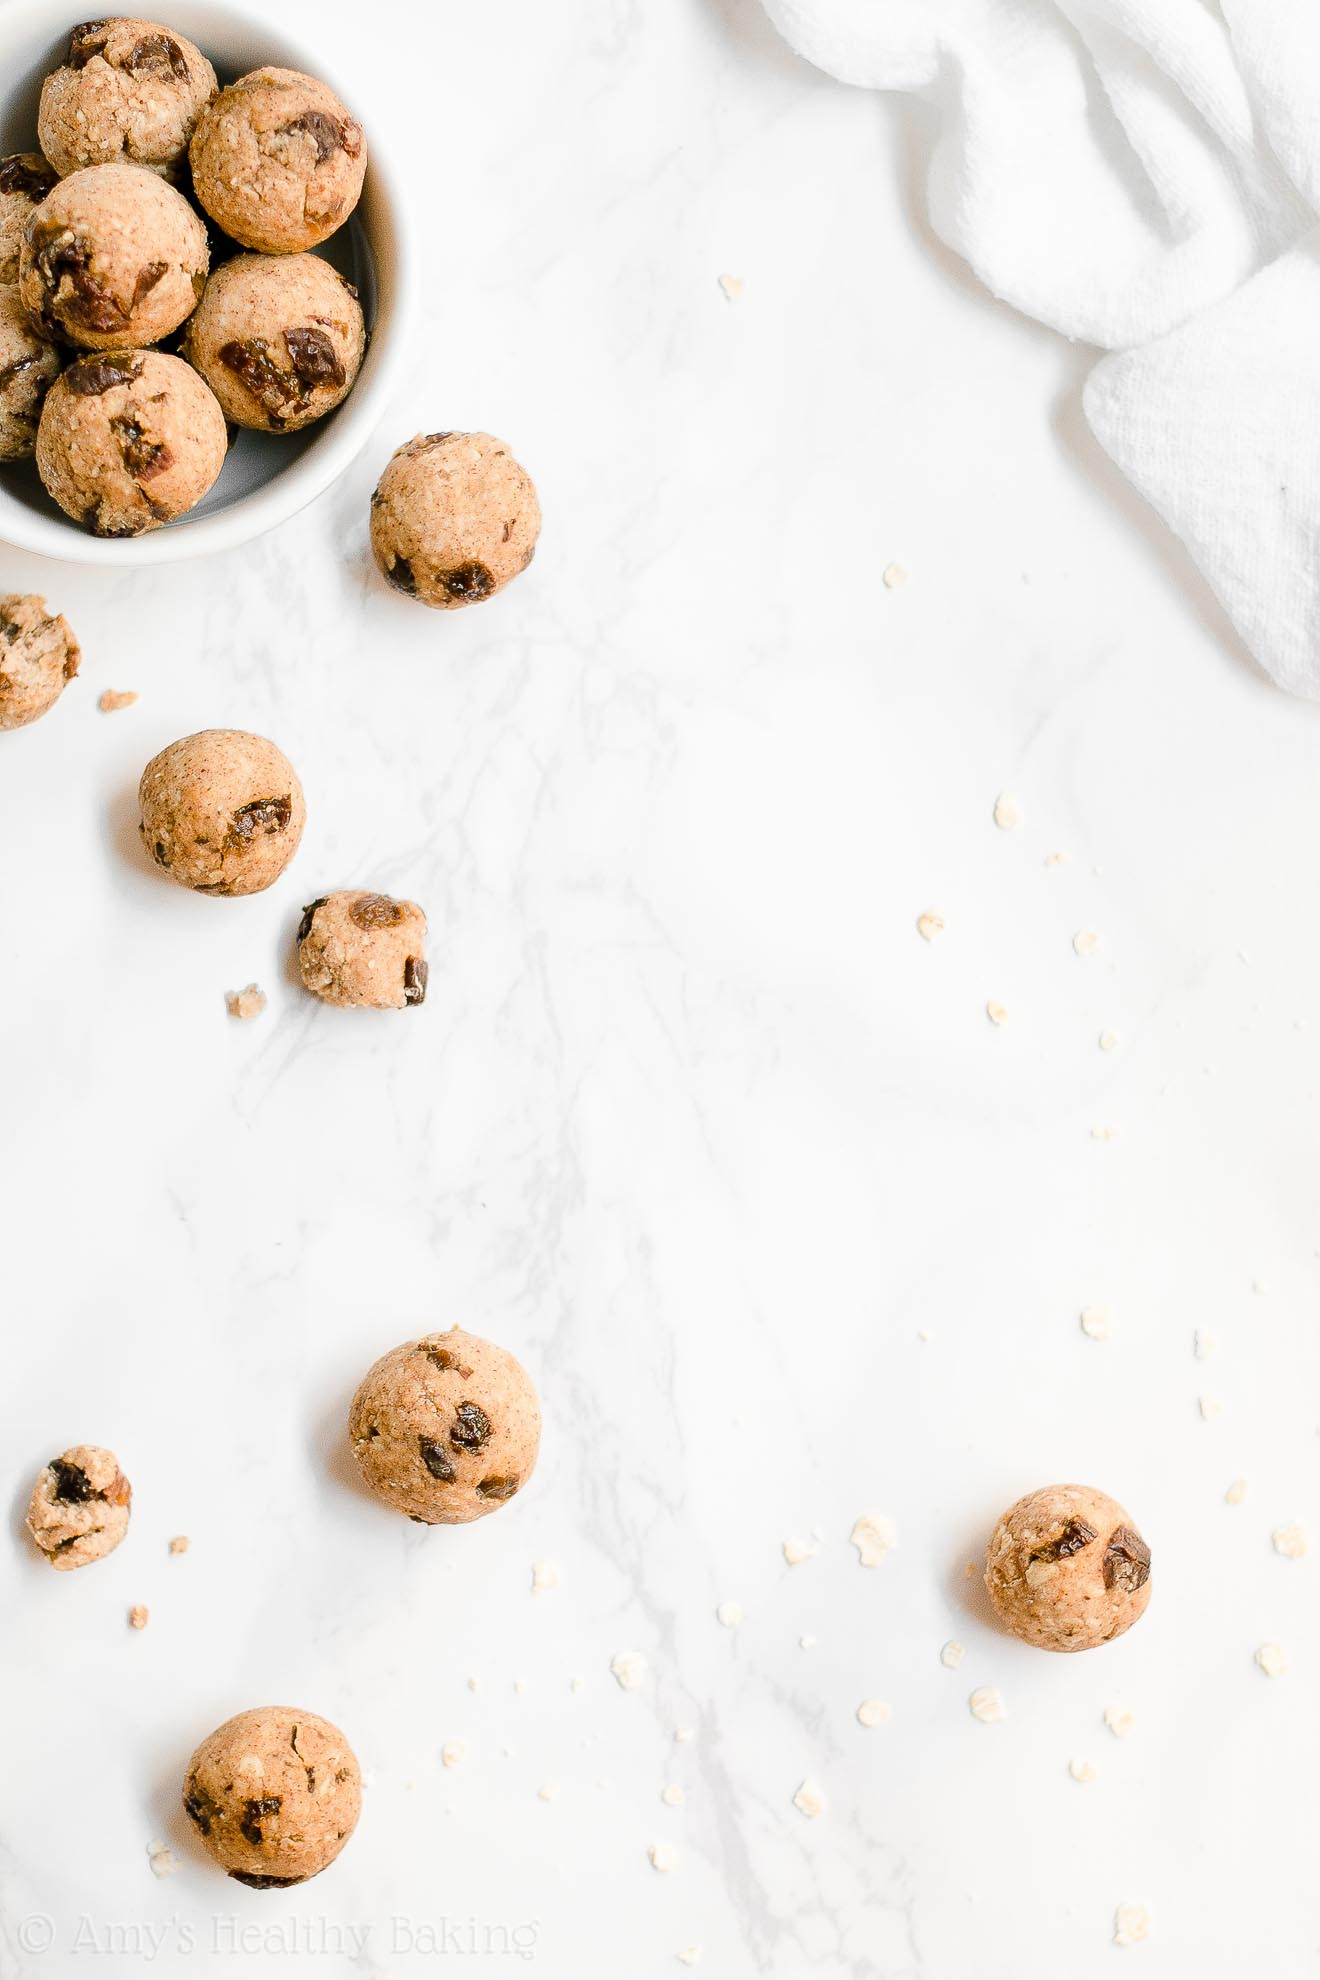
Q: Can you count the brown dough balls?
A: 15